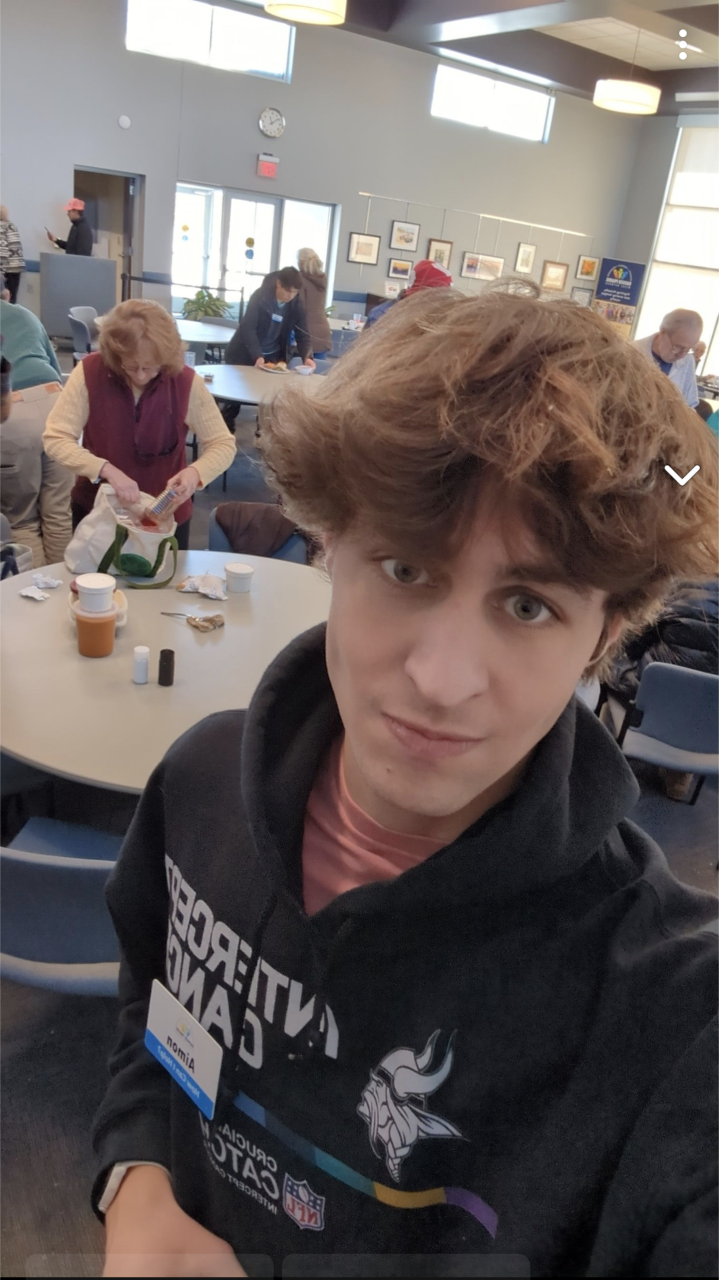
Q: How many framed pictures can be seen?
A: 9